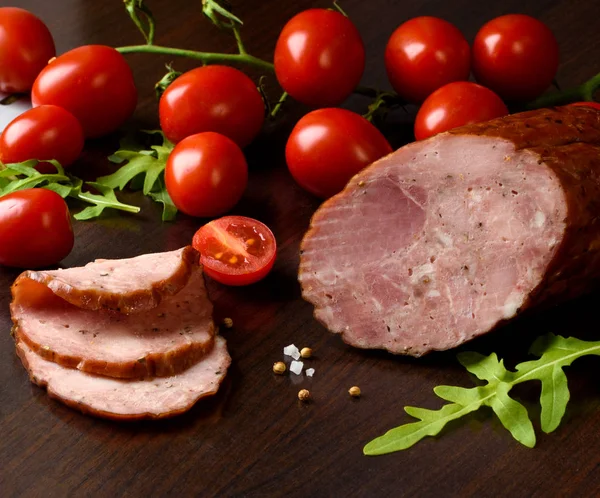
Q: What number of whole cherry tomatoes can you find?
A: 11